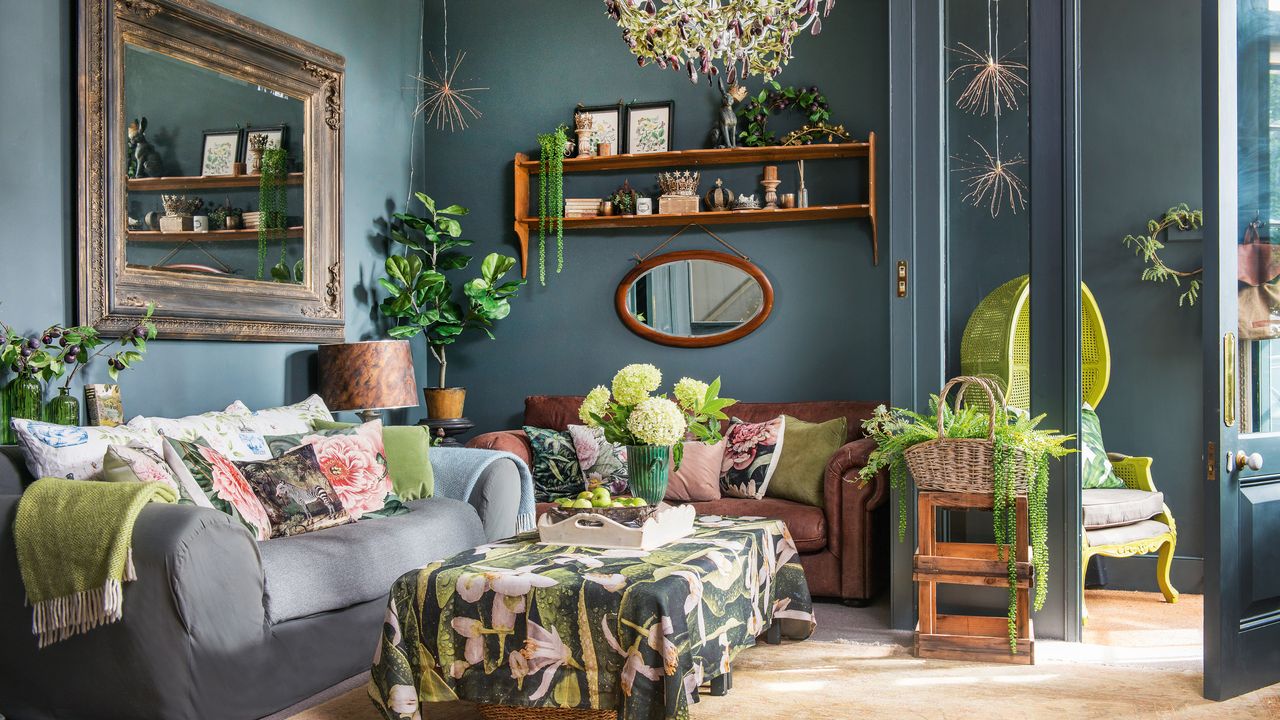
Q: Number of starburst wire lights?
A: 3